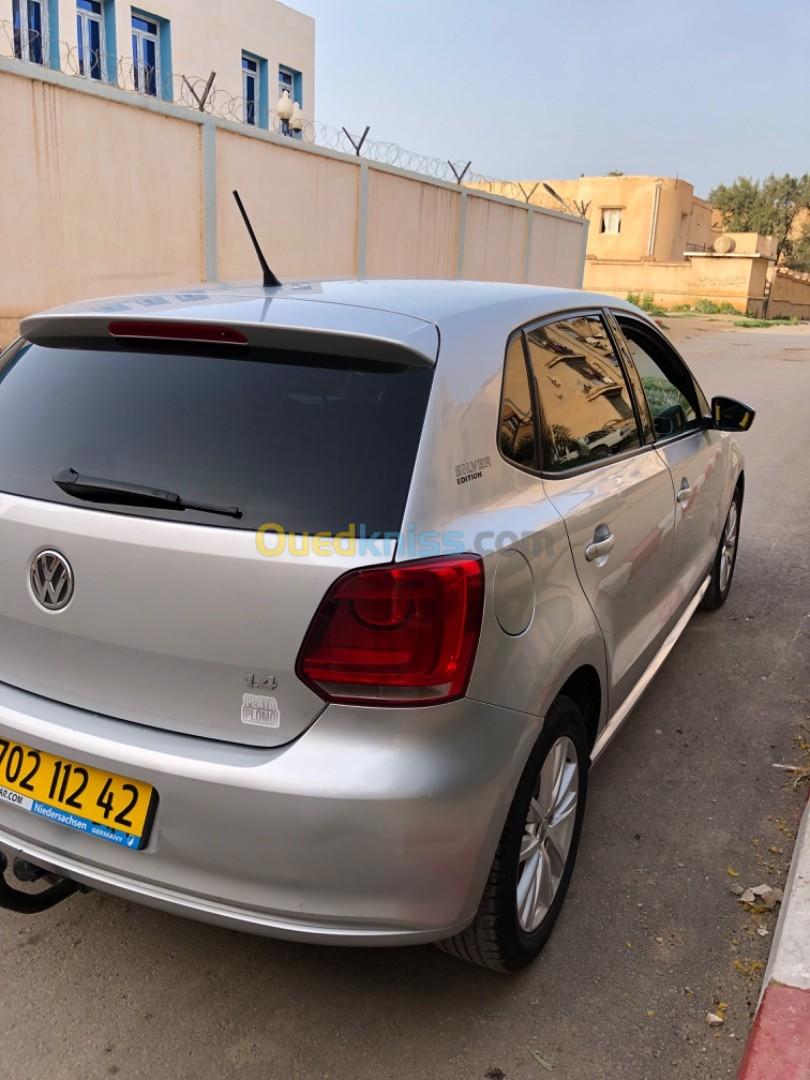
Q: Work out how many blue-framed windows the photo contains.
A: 5